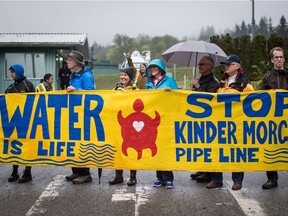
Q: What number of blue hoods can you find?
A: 2